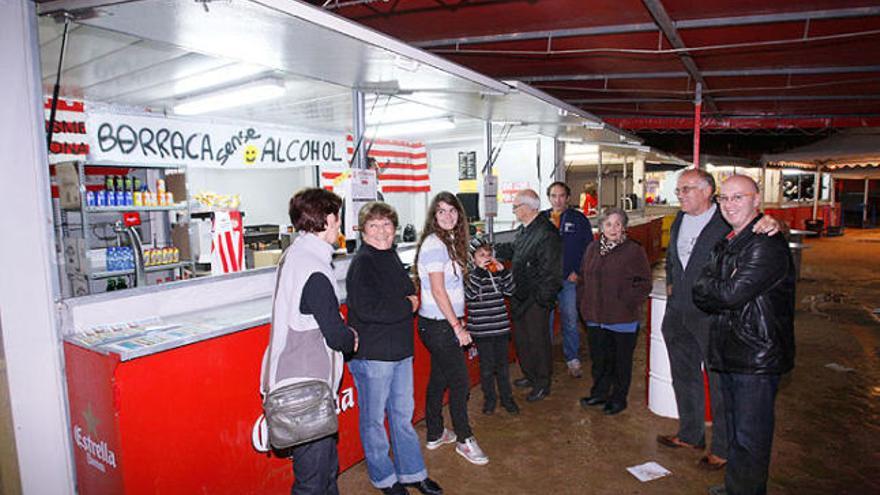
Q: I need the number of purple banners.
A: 0